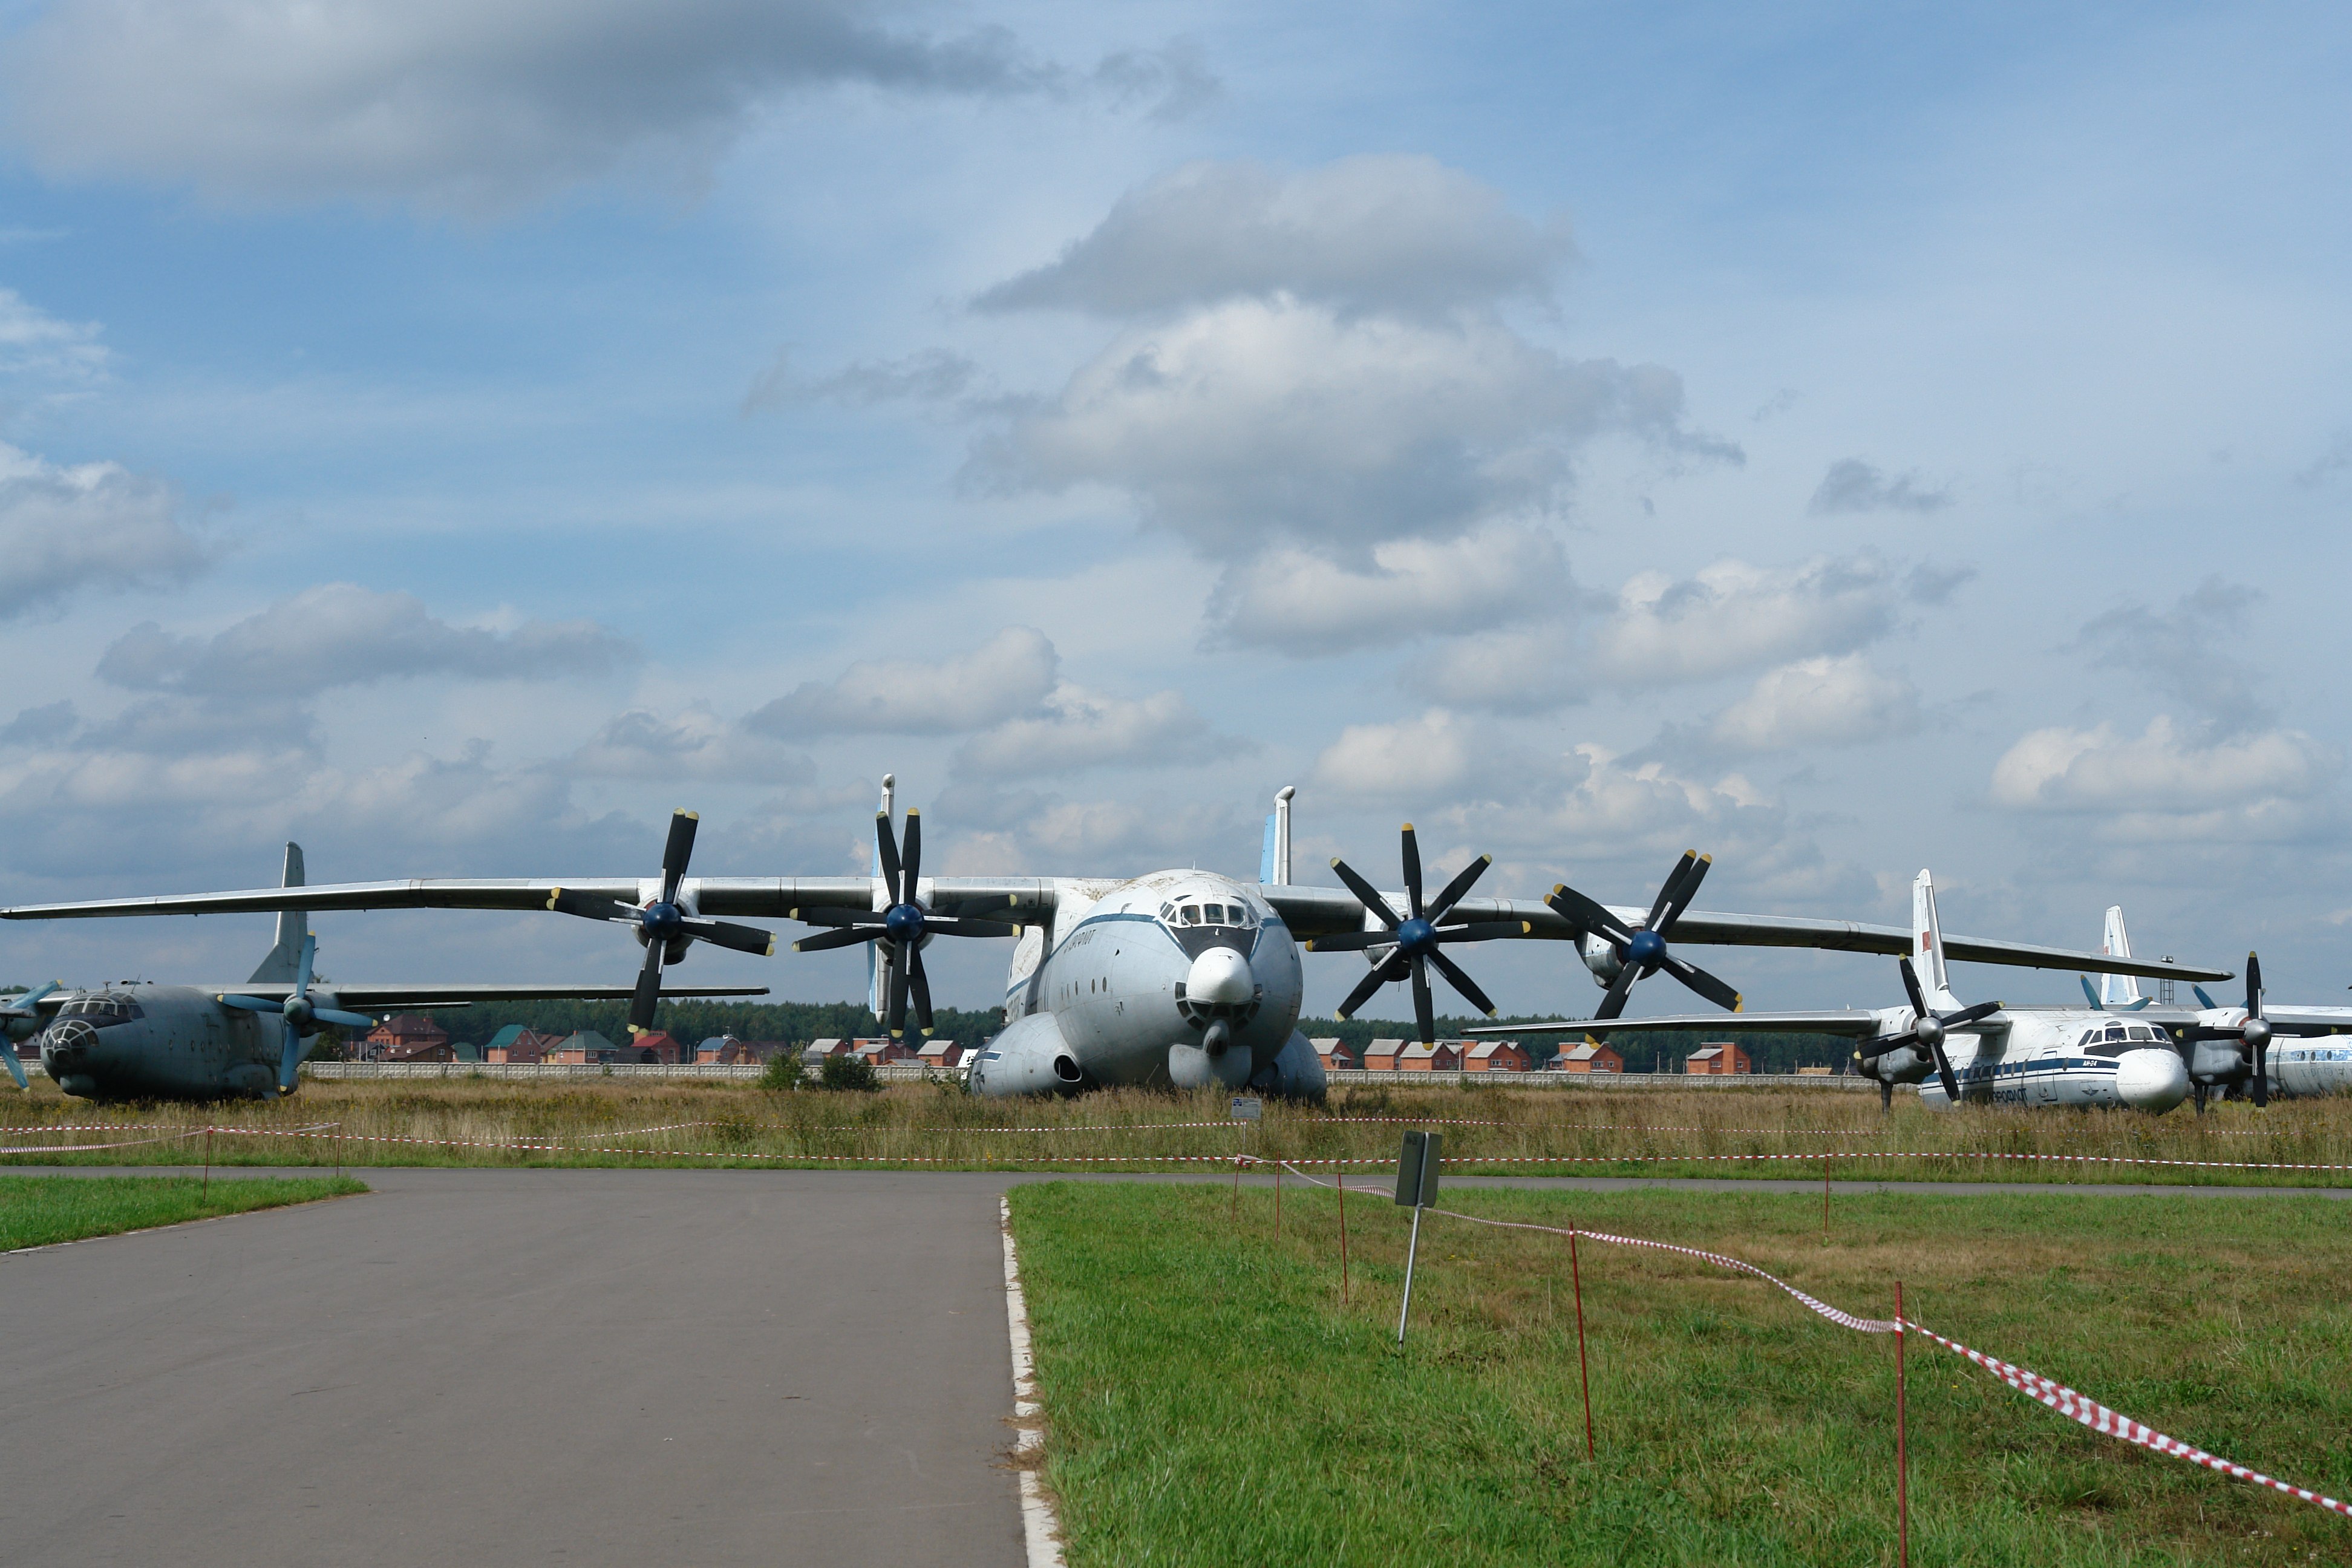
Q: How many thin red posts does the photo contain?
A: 8